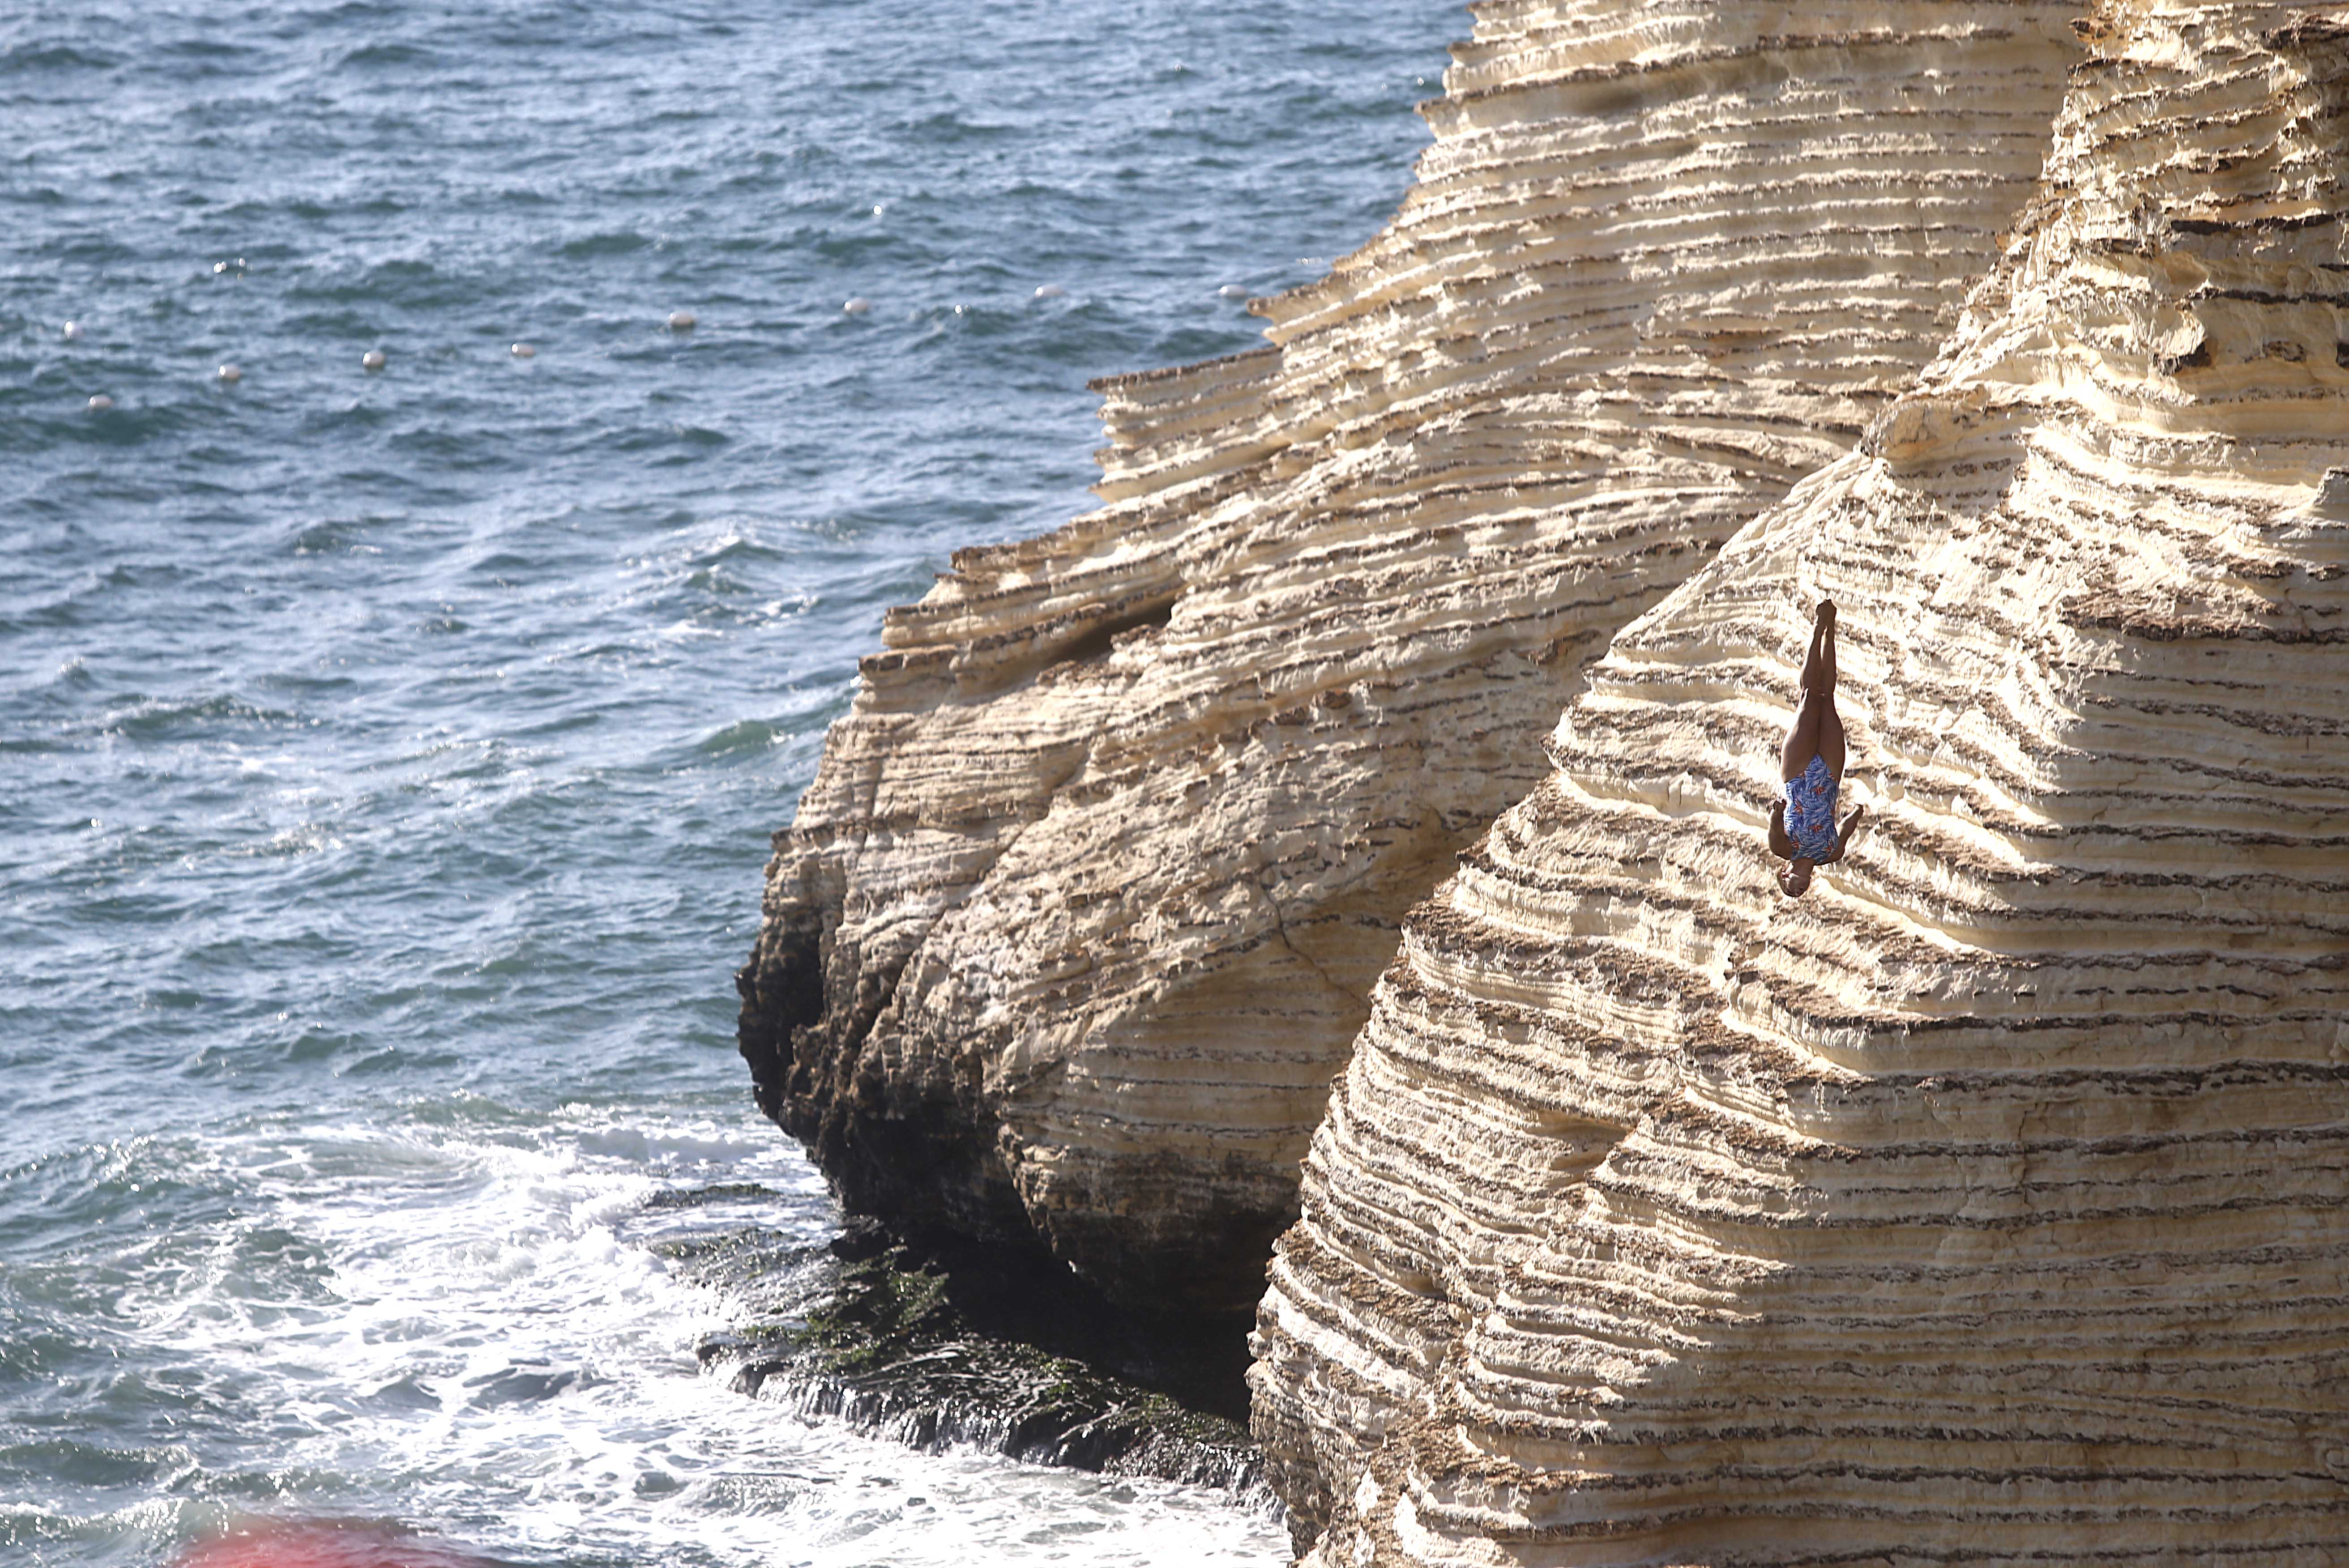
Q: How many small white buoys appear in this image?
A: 9